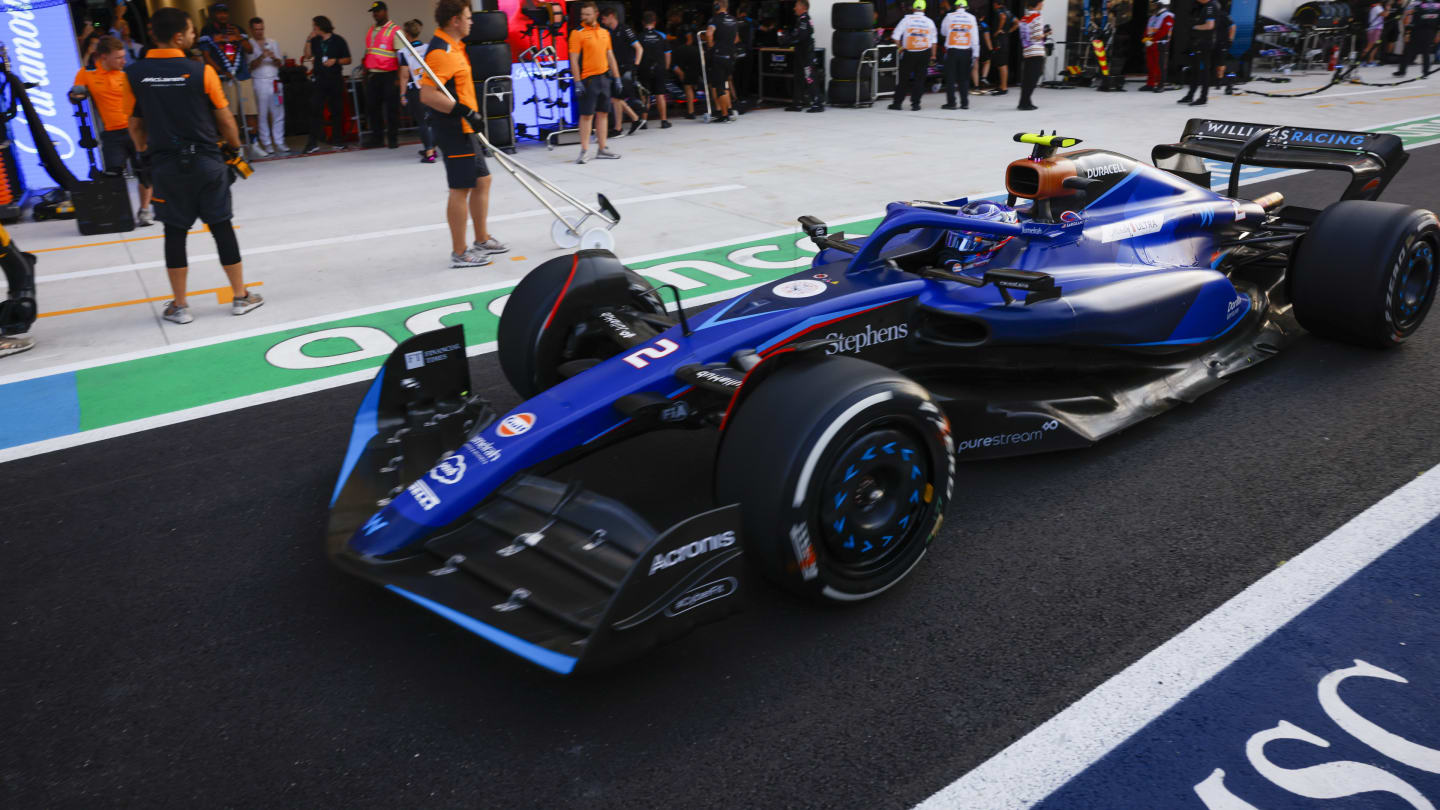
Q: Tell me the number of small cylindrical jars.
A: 0